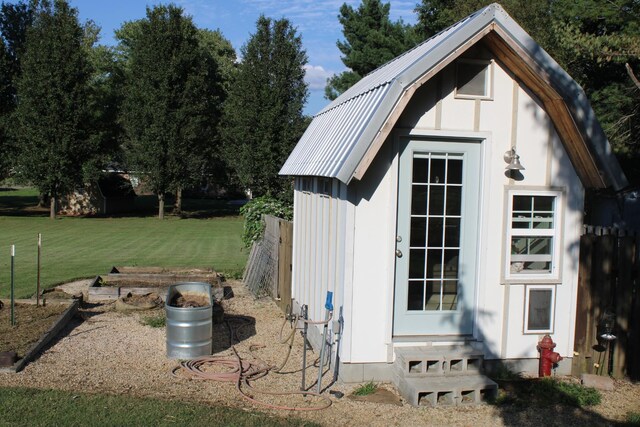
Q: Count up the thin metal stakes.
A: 2